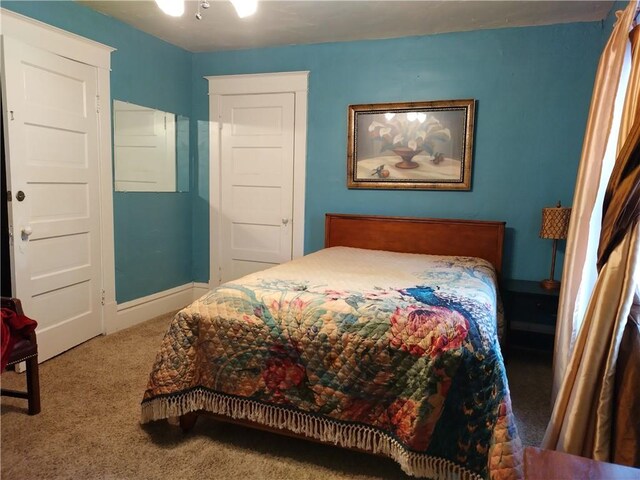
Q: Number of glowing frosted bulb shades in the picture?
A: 2